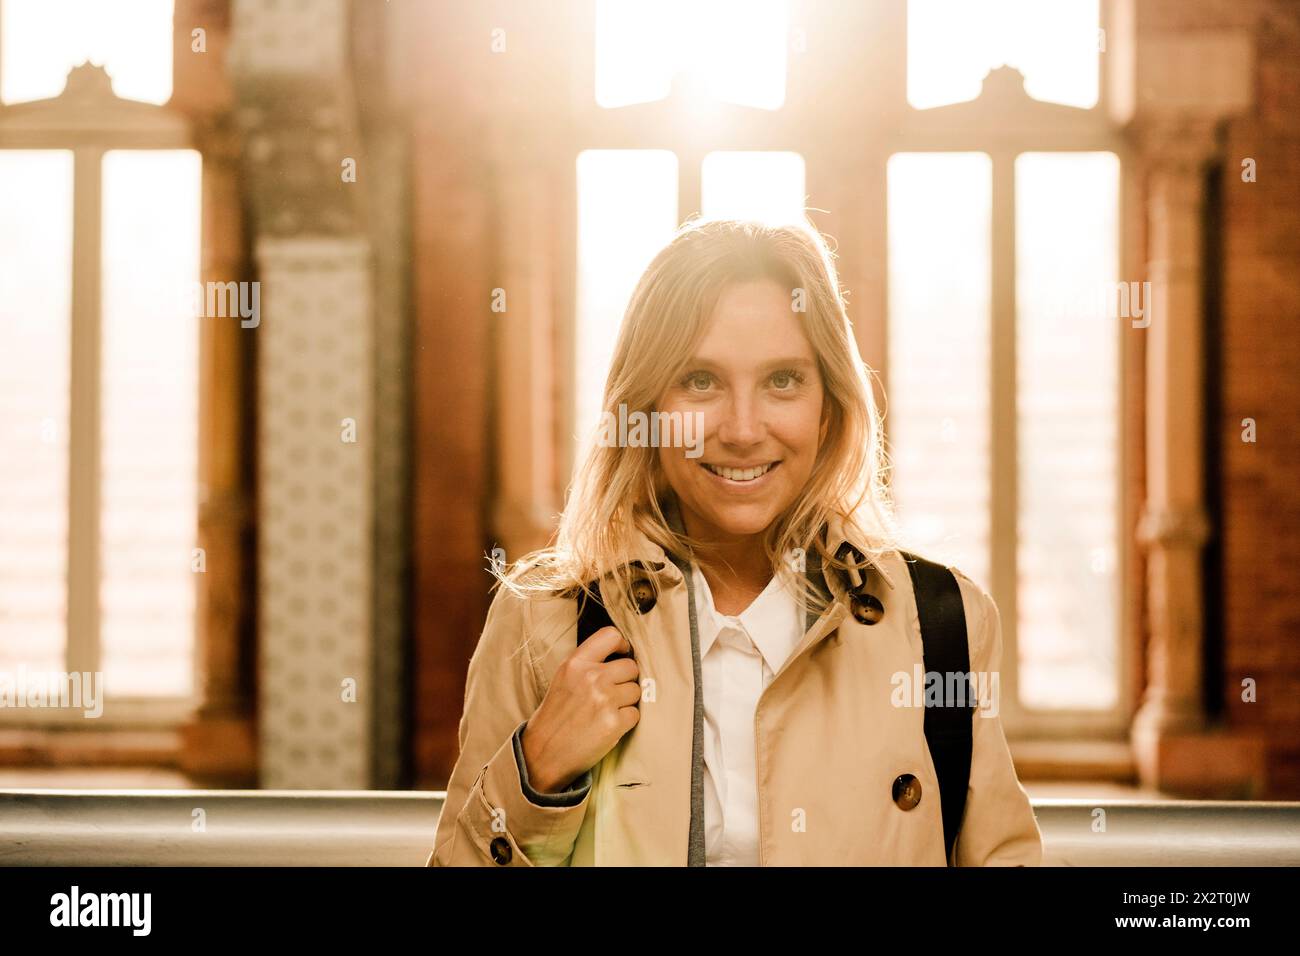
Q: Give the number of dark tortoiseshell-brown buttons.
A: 4